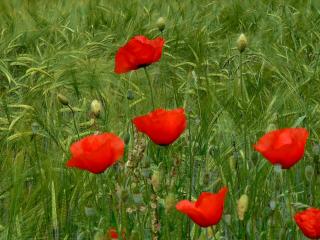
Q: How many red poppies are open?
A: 6